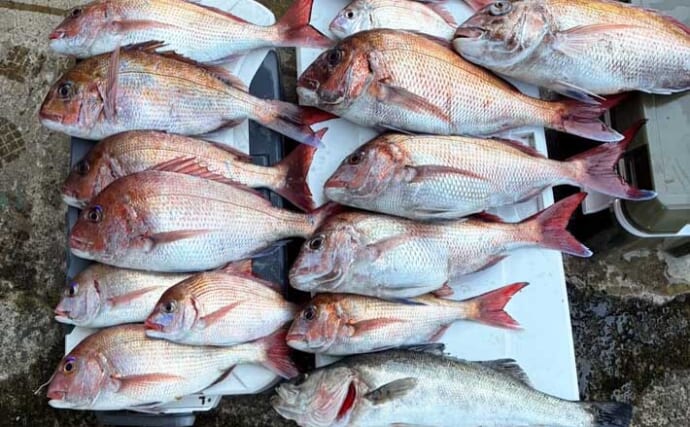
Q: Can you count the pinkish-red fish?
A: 13